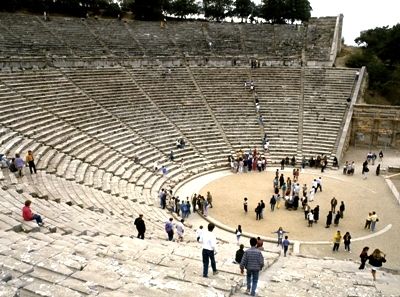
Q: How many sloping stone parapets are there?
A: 2